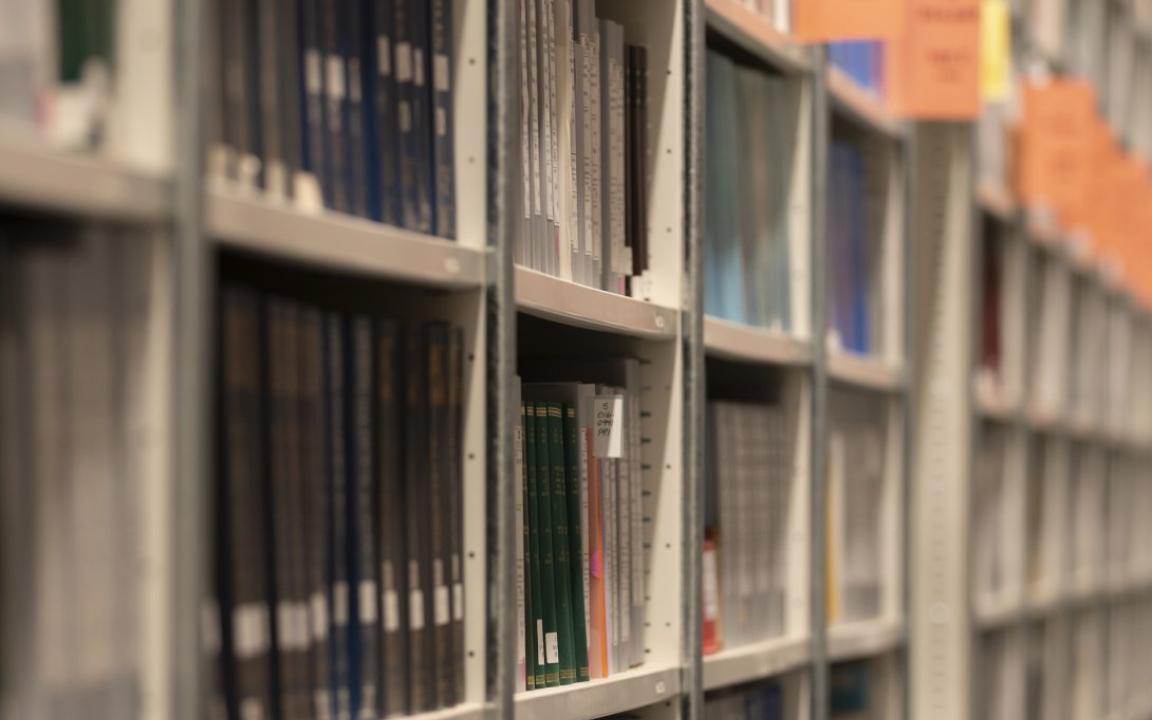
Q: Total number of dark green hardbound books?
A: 5